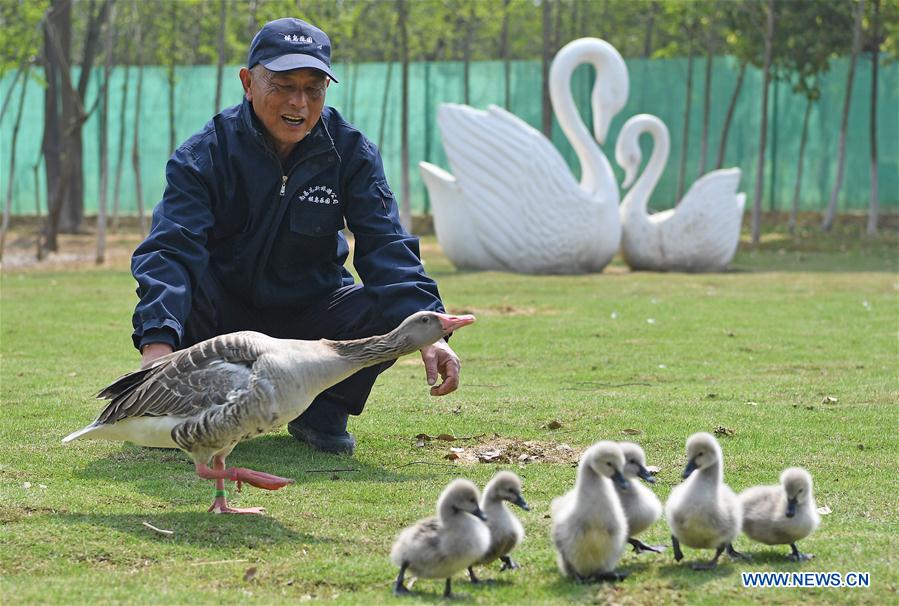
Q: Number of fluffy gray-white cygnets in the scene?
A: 6